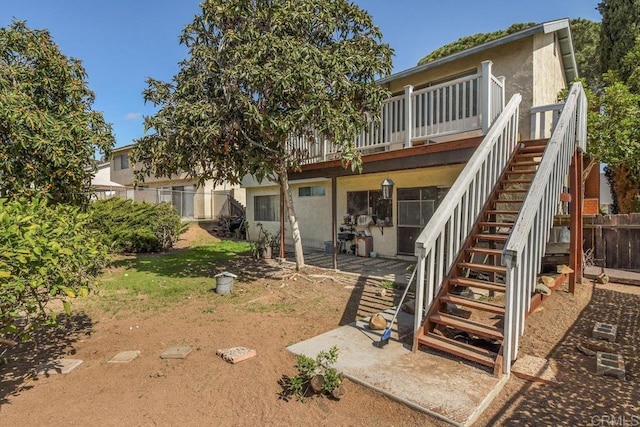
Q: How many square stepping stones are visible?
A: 4